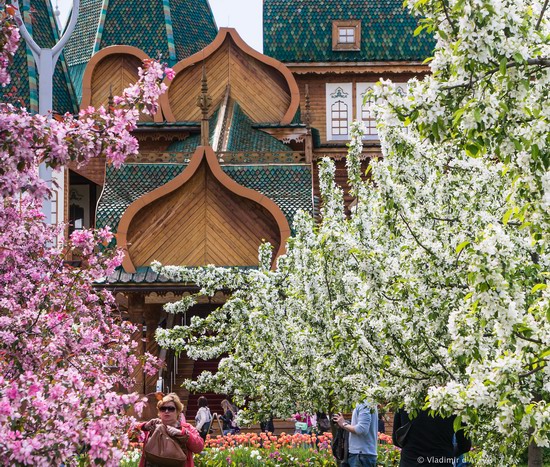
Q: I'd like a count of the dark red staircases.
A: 1